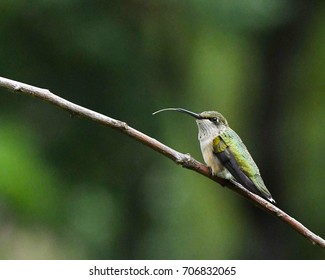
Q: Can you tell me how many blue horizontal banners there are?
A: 0